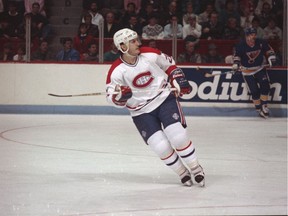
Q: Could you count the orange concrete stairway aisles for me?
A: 0